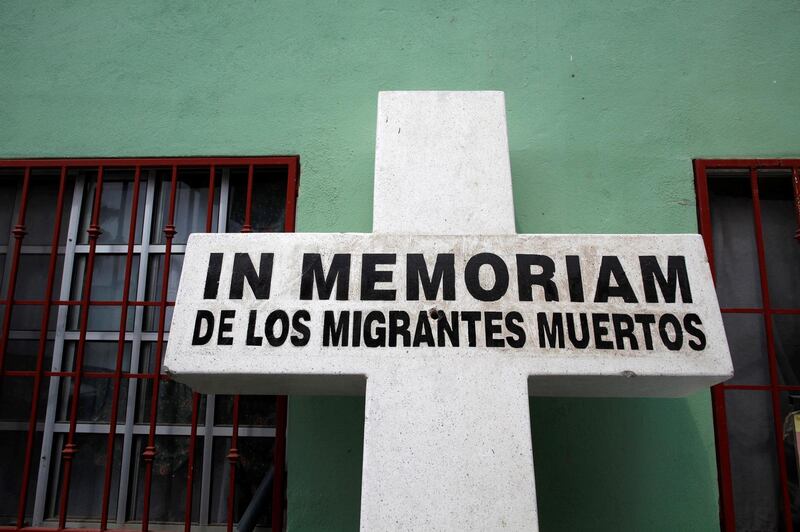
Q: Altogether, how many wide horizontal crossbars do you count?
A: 1